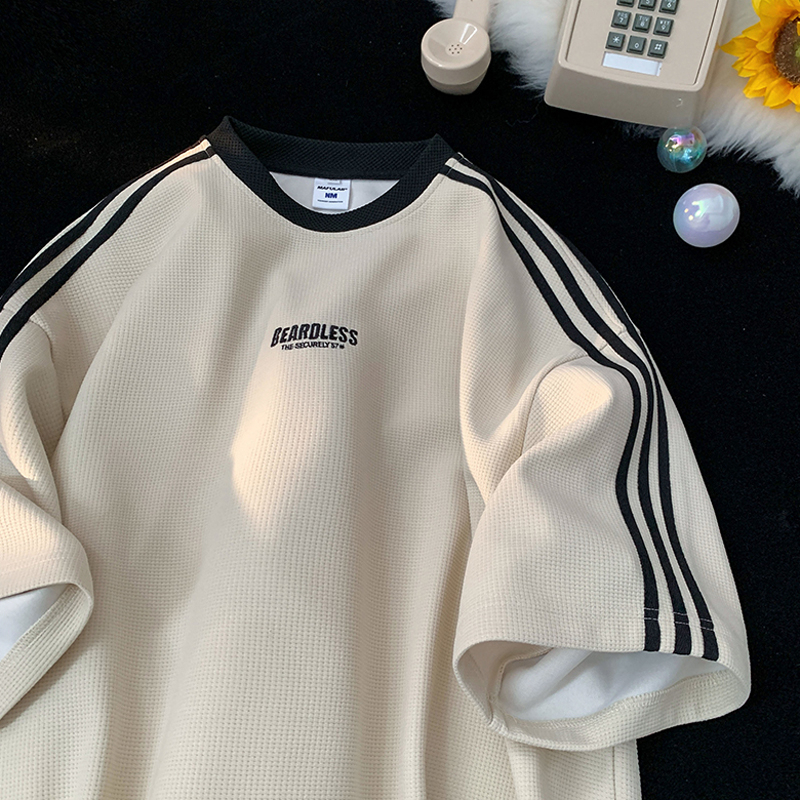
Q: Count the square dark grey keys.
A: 9